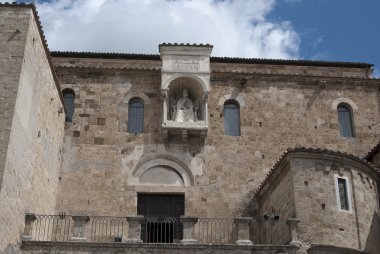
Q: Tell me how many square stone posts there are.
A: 6